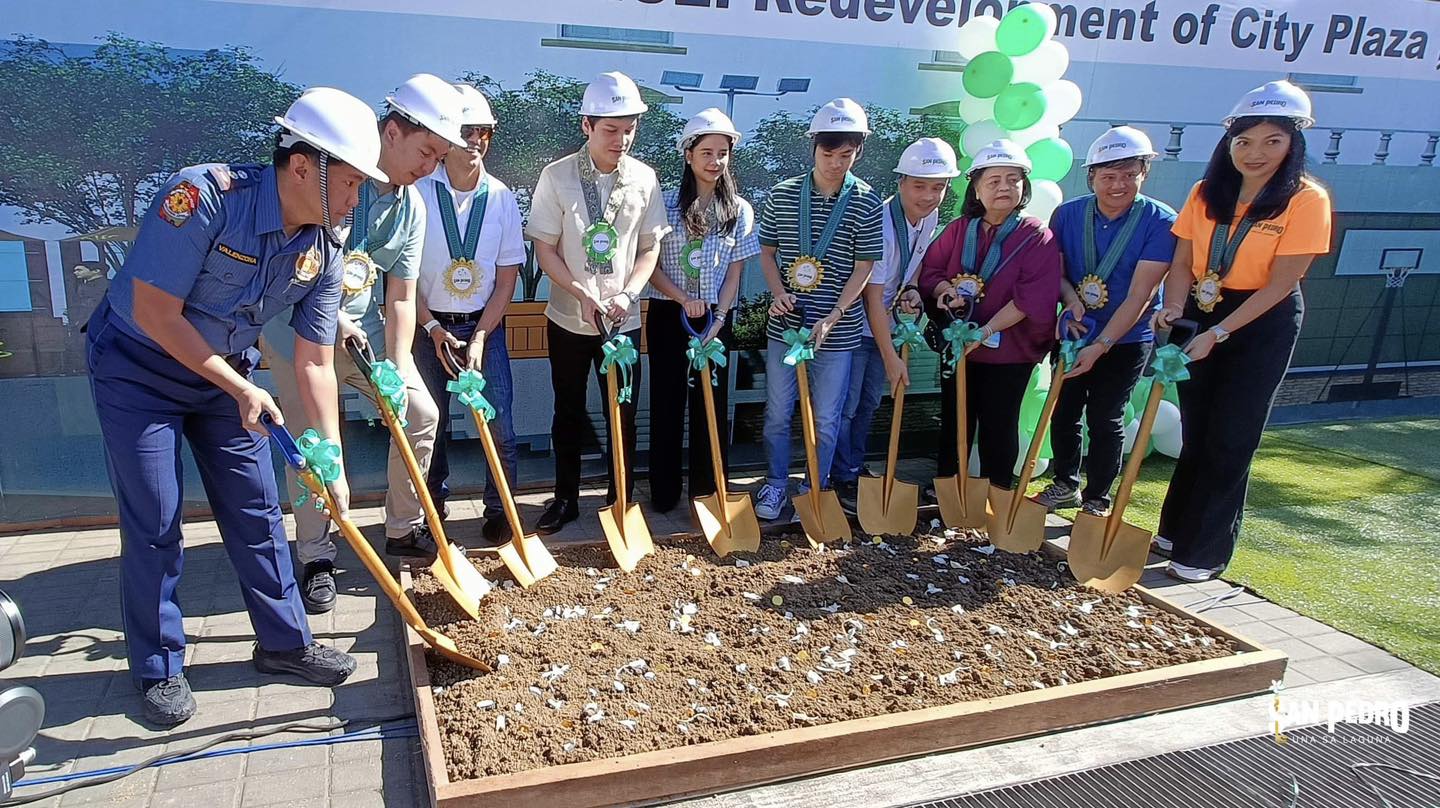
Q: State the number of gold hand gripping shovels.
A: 10